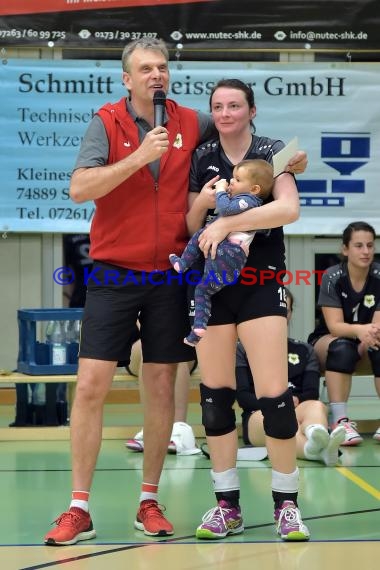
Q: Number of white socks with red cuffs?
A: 2